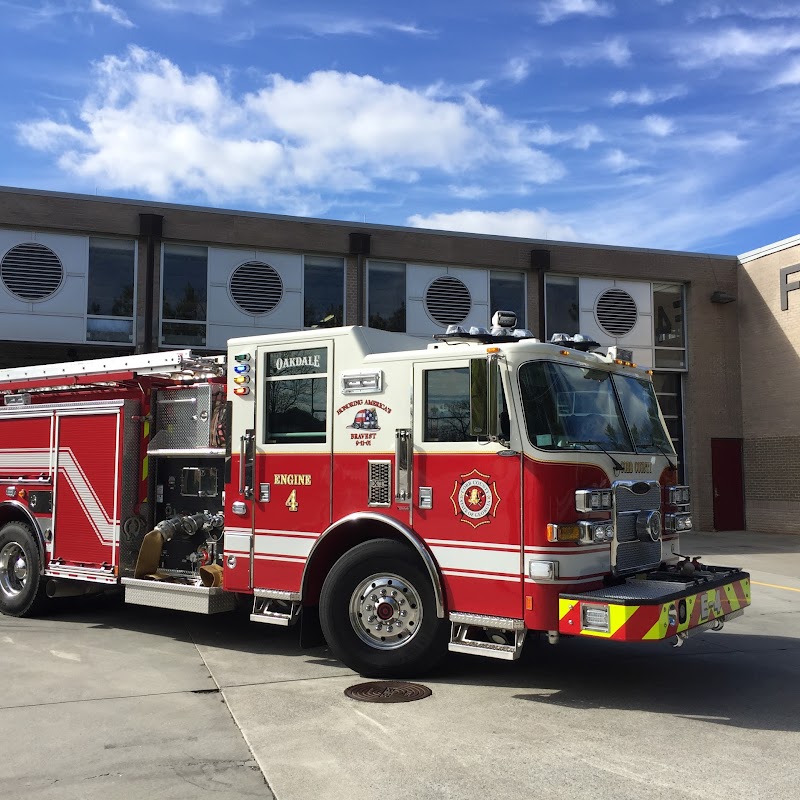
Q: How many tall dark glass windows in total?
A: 7